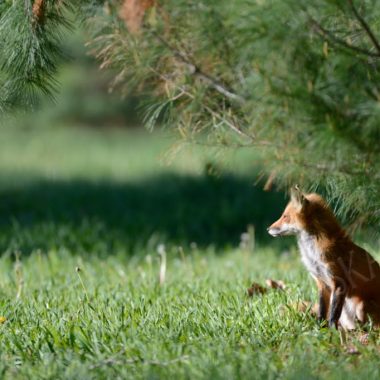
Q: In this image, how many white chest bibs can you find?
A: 1